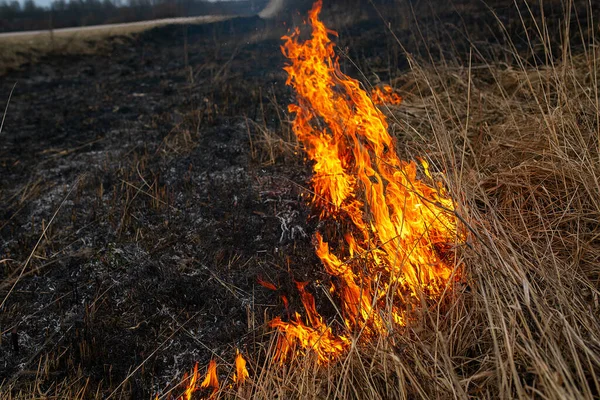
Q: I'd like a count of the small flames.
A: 3